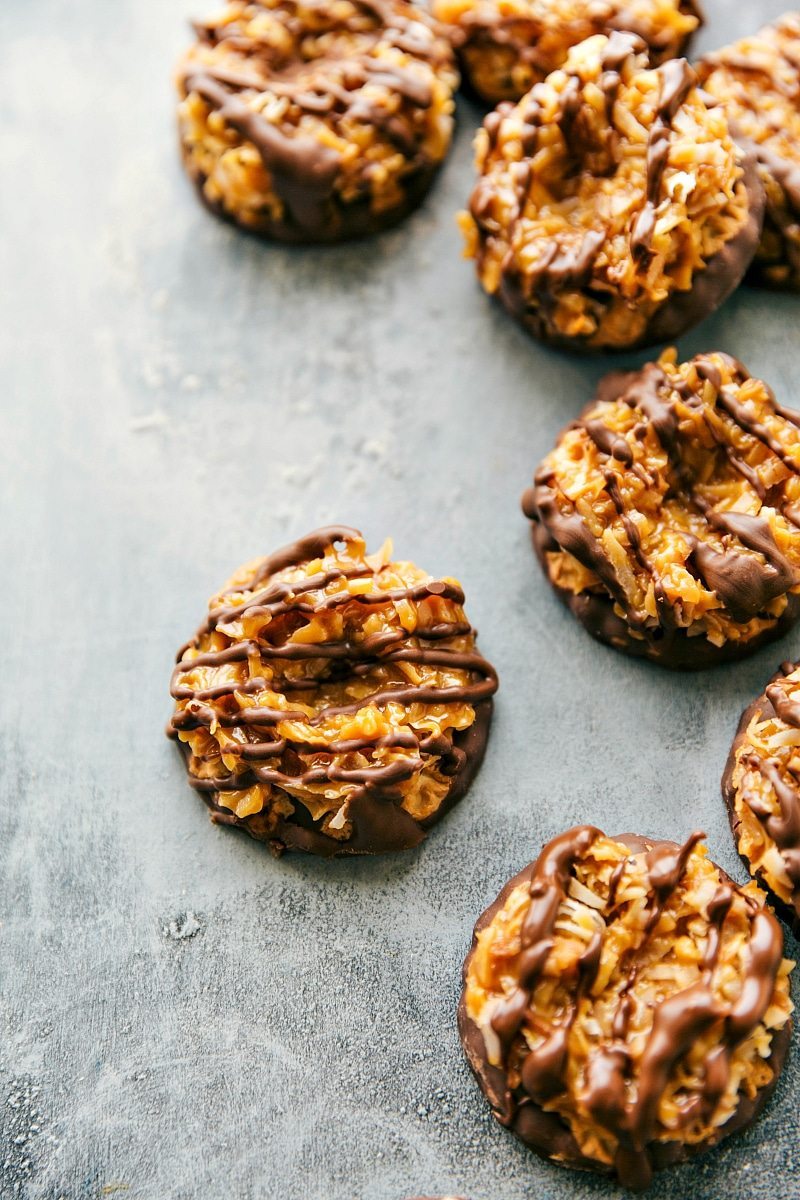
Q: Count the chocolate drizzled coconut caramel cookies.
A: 8